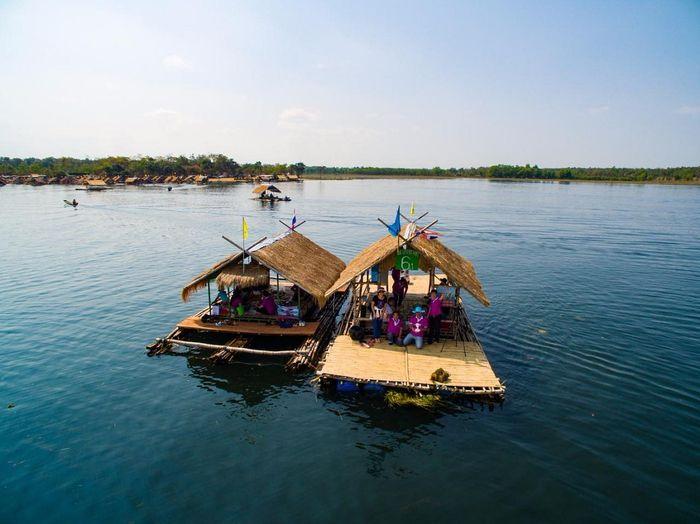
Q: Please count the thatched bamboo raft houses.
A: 2